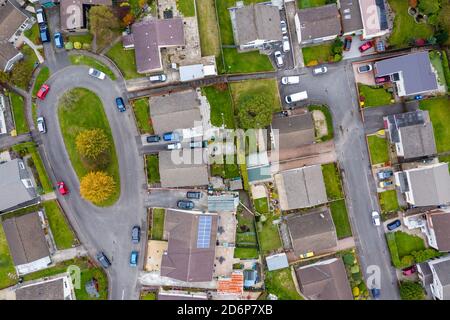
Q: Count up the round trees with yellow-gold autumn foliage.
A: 2